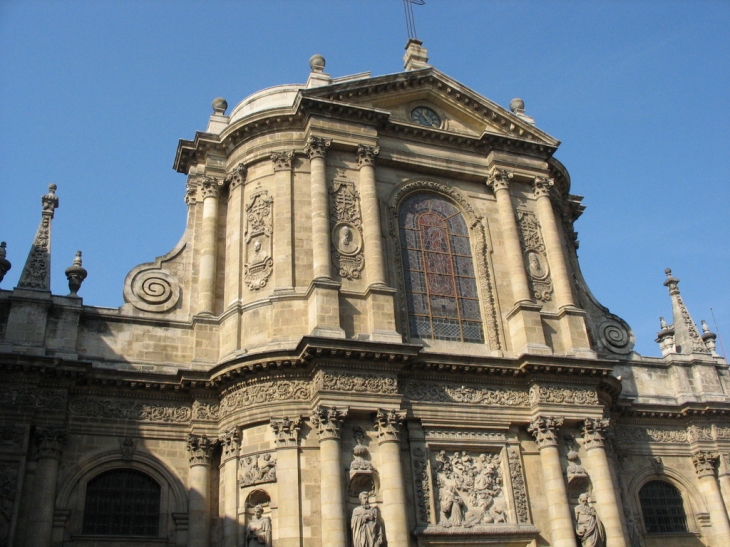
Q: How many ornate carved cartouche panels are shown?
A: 3